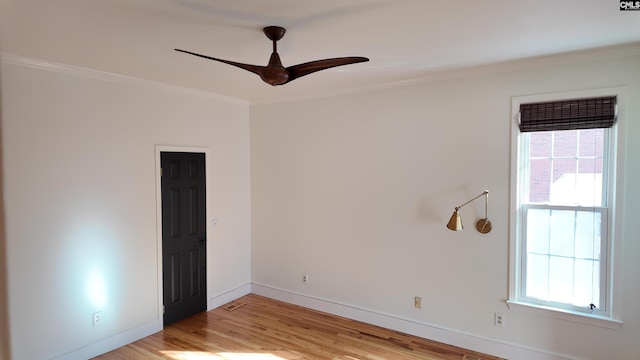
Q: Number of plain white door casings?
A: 1